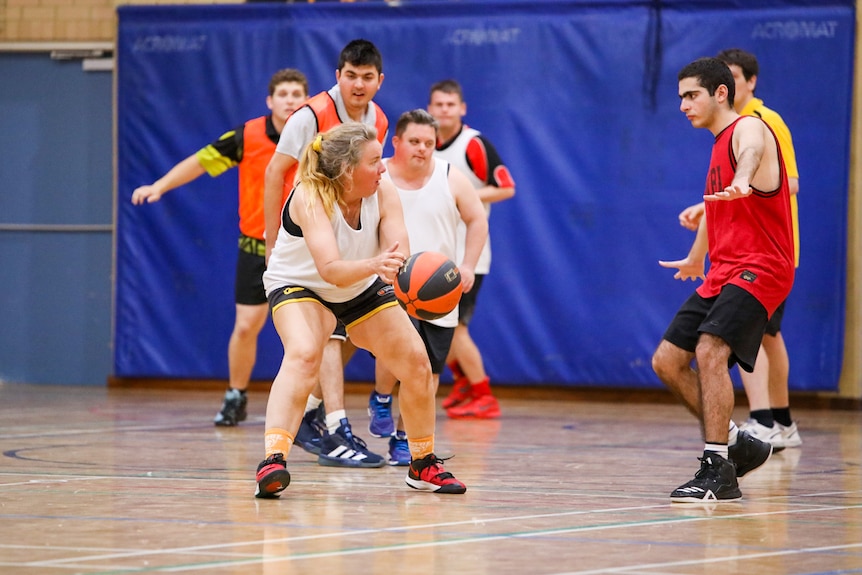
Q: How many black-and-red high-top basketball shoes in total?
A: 2